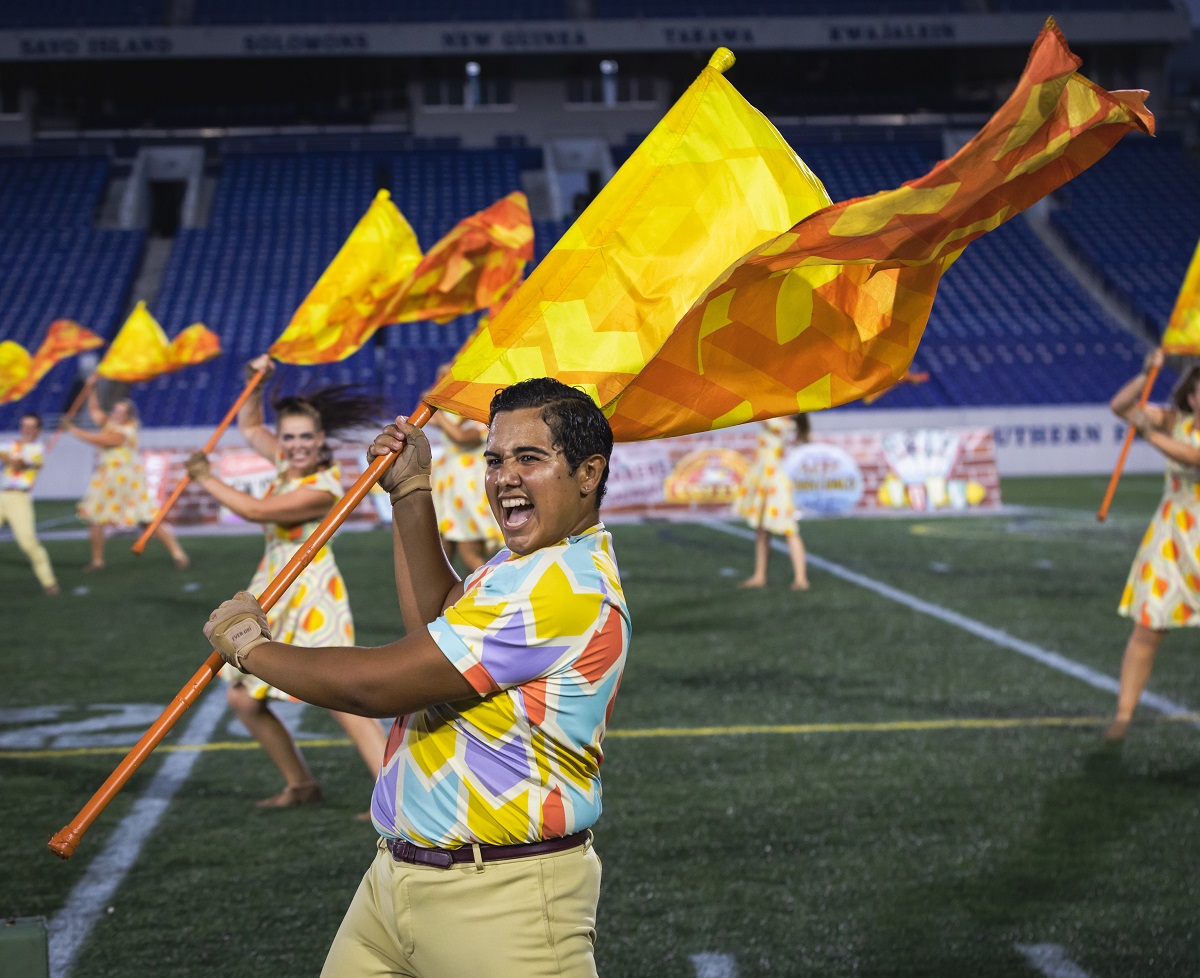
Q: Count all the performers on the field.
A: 7